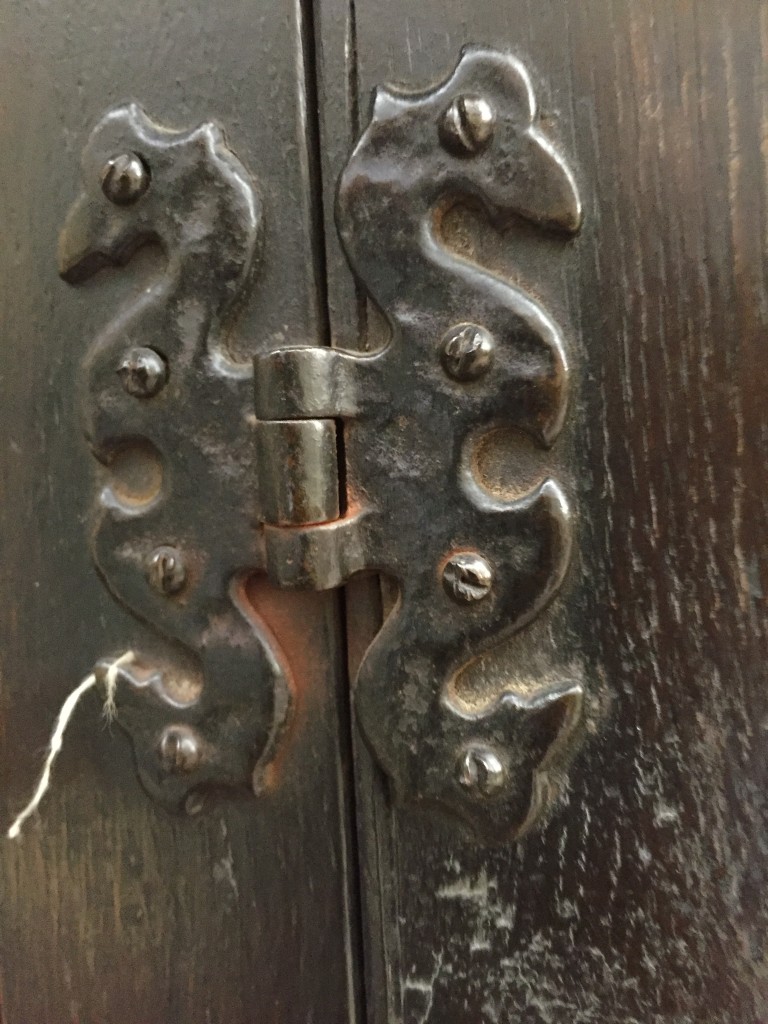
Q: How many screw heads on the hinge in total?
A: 8